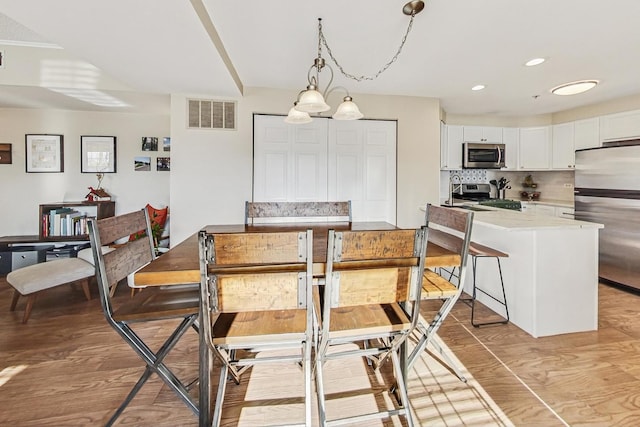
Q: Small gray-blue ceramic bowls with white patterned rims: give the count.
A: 0